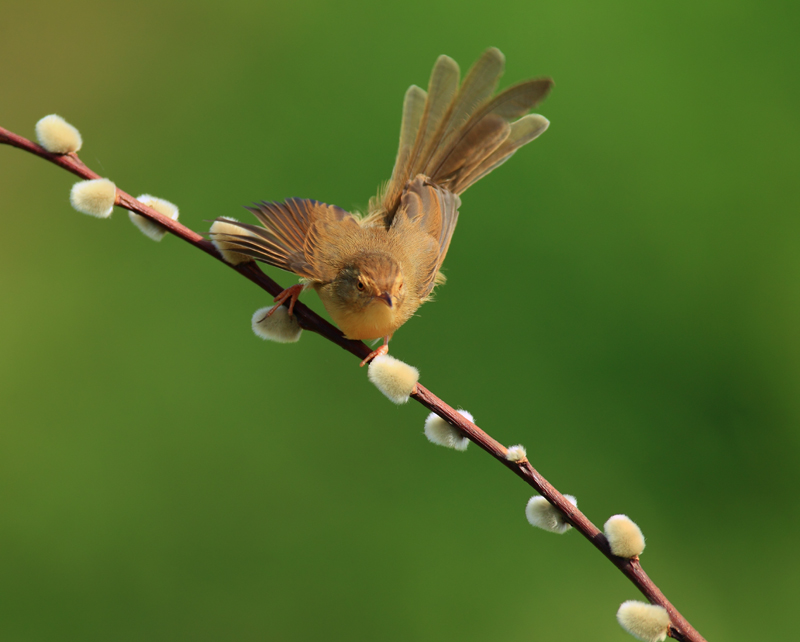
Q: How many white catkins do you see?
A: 11